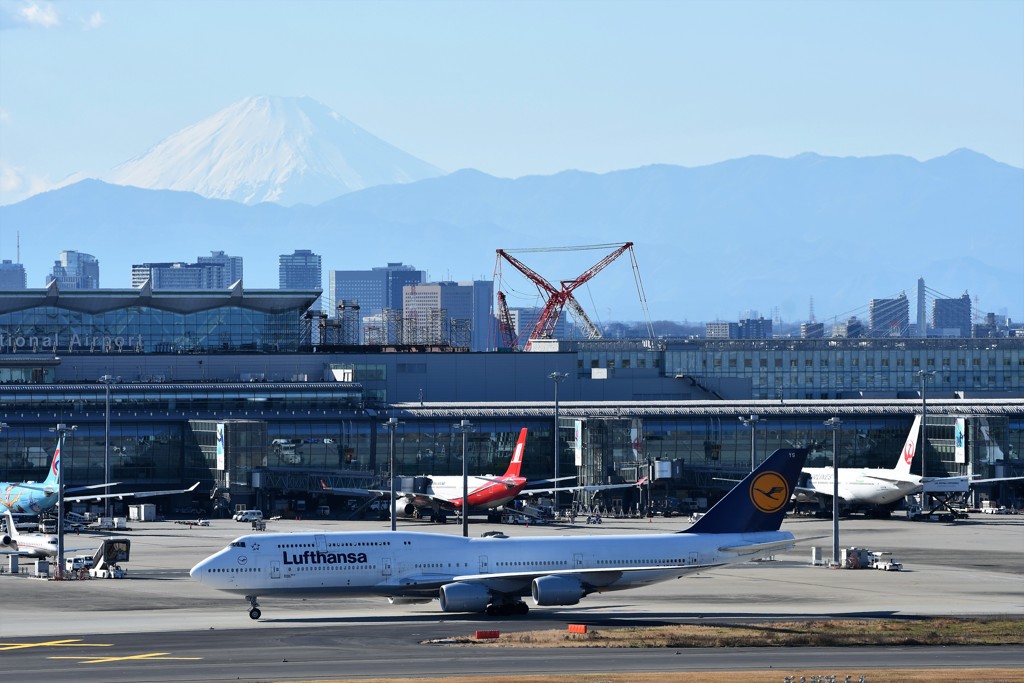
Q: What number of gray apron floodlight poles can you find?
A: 8